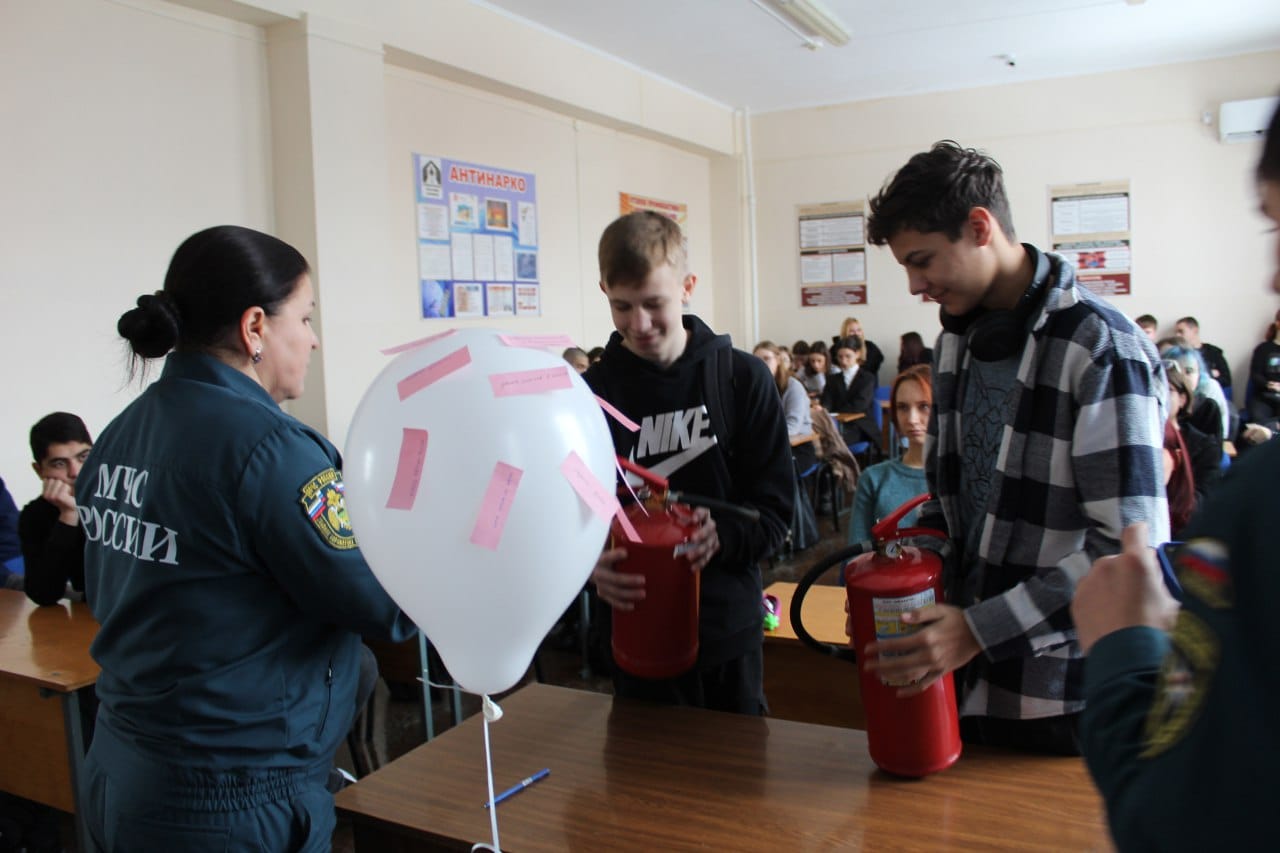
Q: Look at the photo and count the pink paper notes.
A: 10